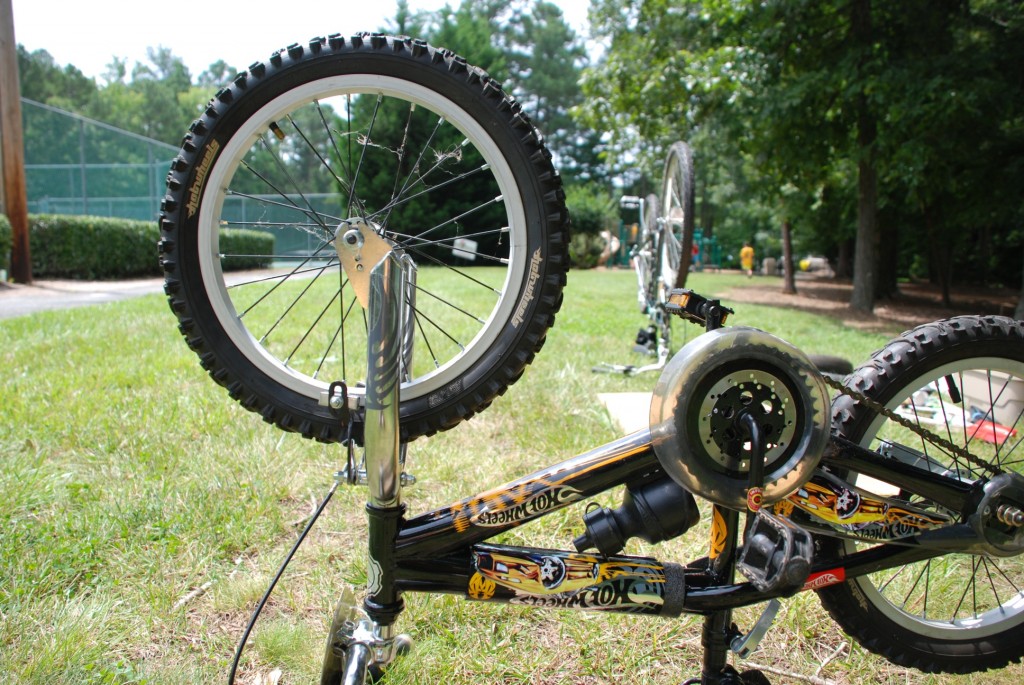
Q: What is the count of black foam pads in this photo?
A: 1